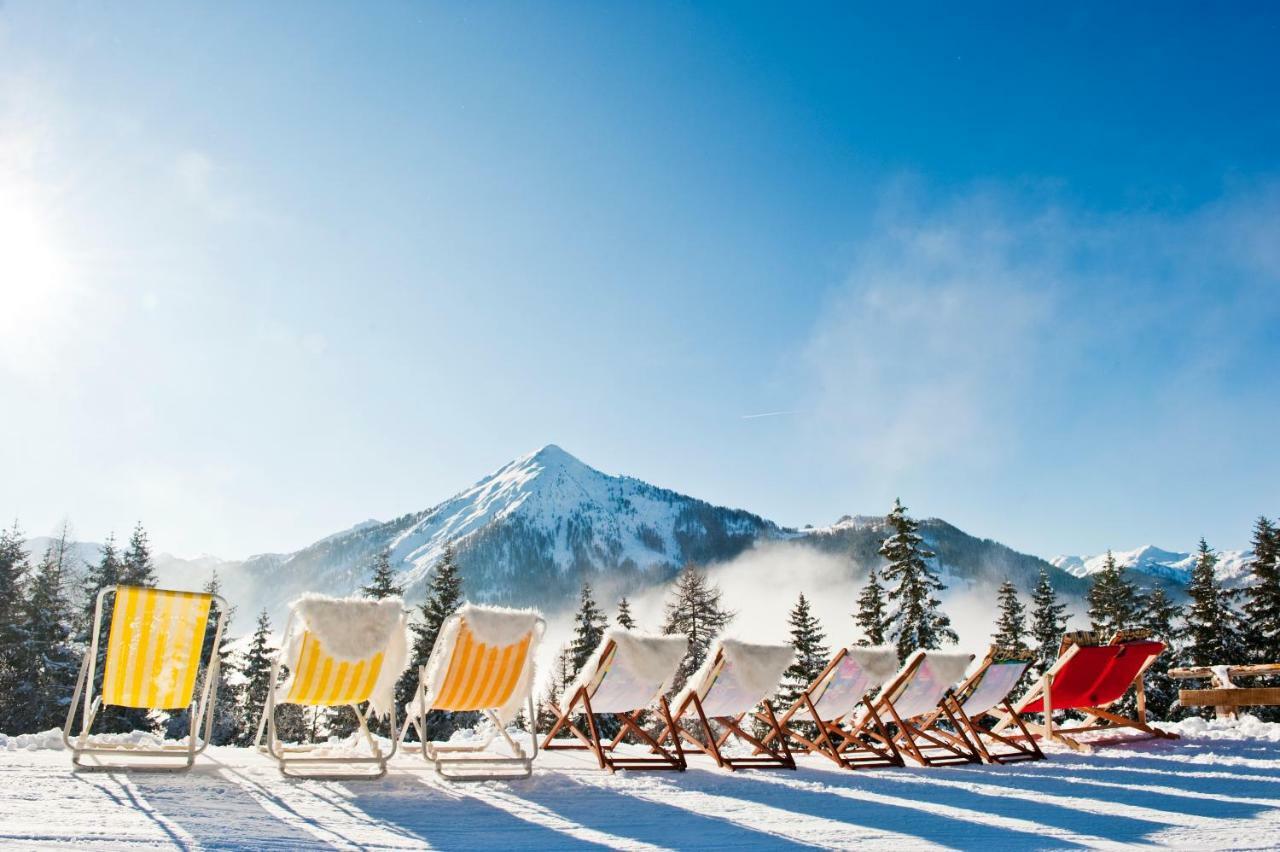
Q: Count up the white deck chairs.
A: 5